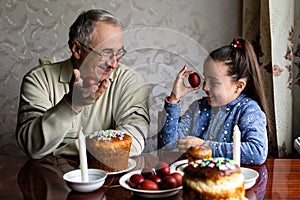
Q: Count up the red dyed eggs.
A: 9